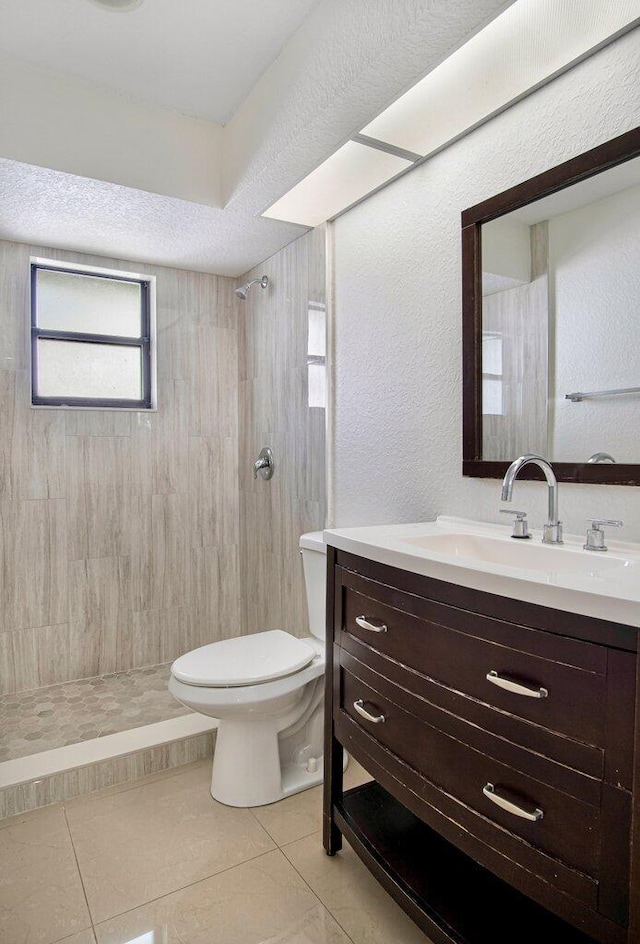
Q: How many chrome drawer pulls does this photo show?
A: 4